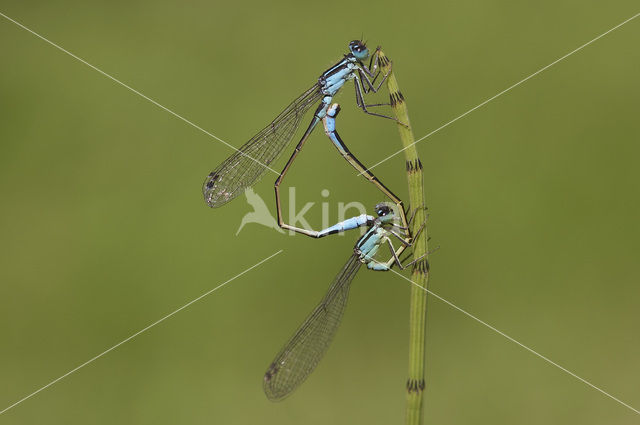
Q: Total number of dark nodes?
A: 5